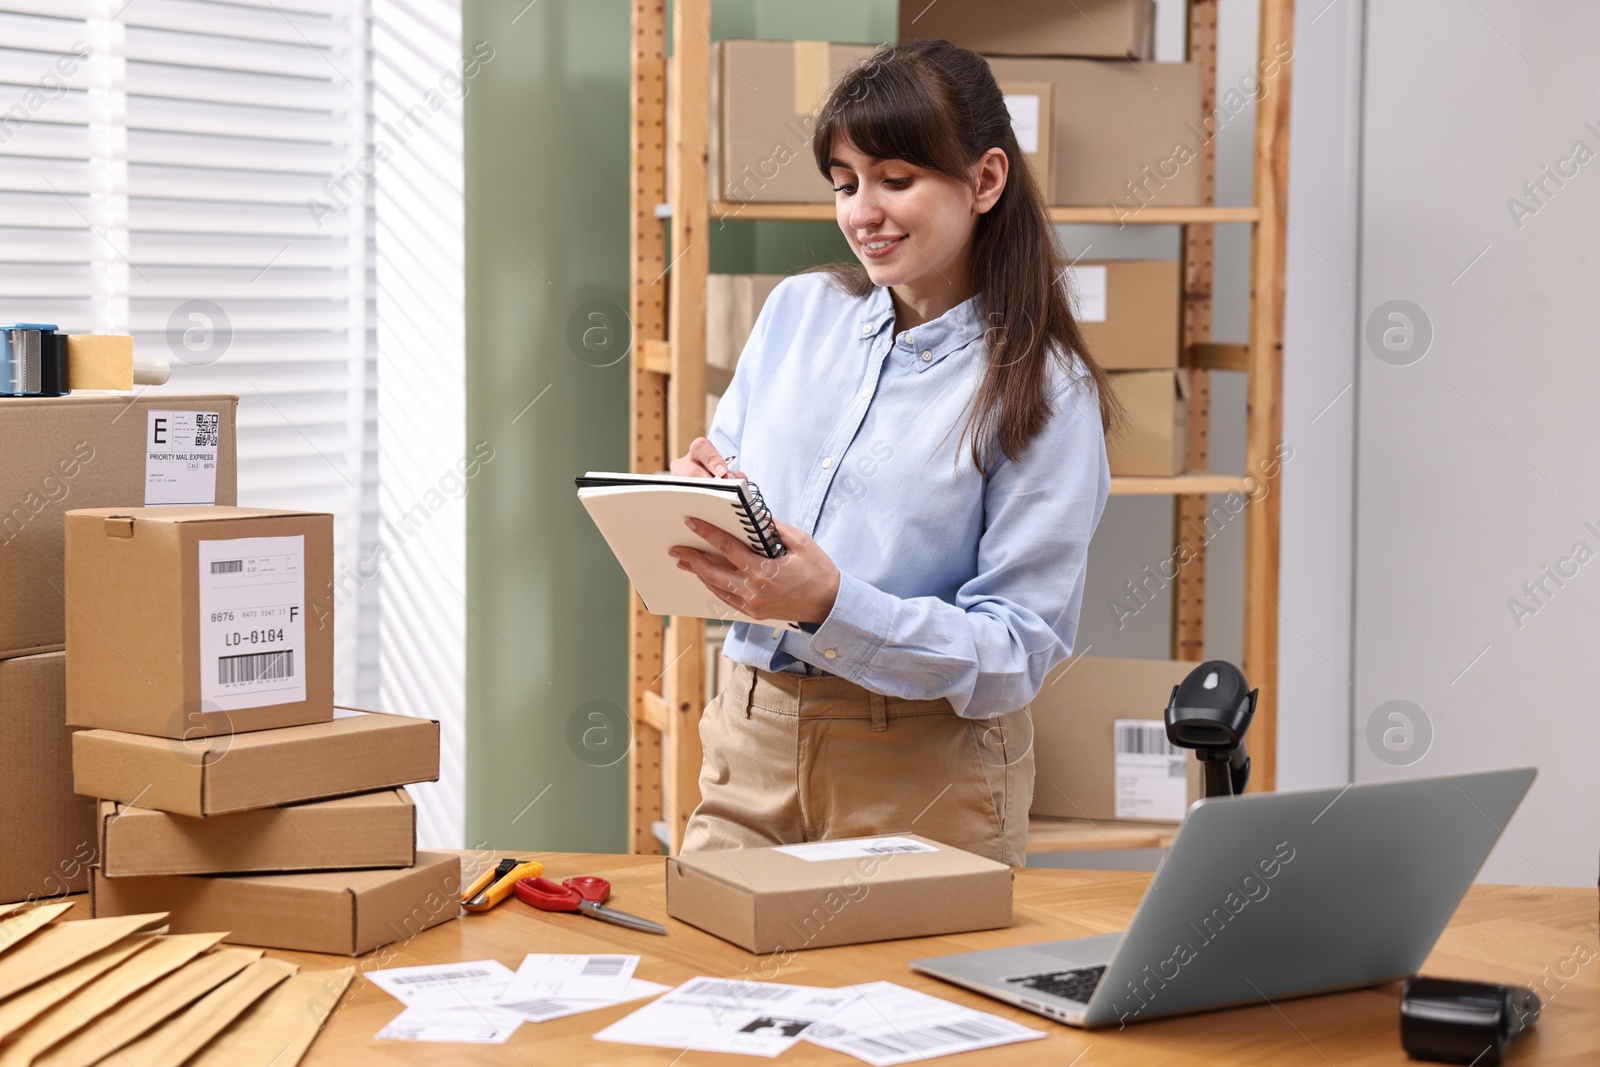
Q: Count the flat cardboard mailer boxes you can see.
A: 4